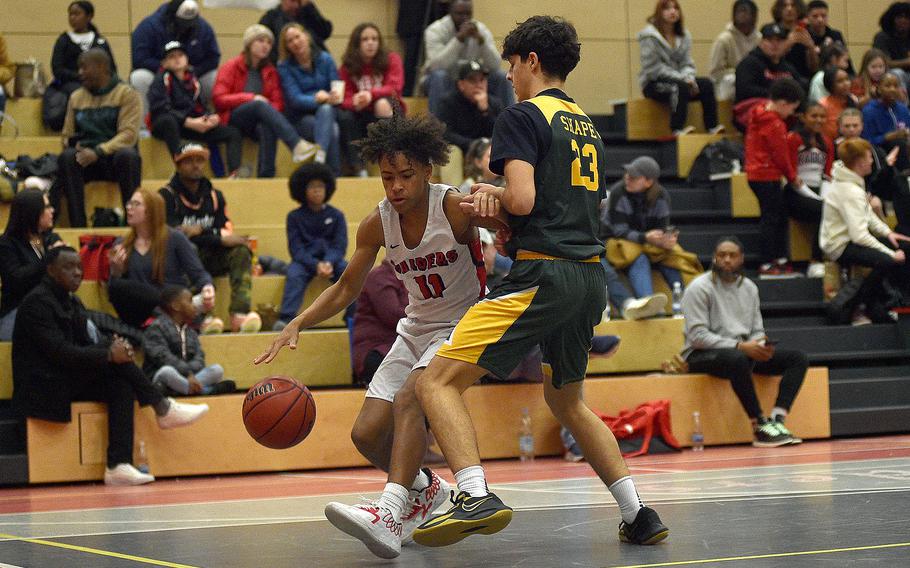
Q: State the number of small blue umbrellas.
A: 0